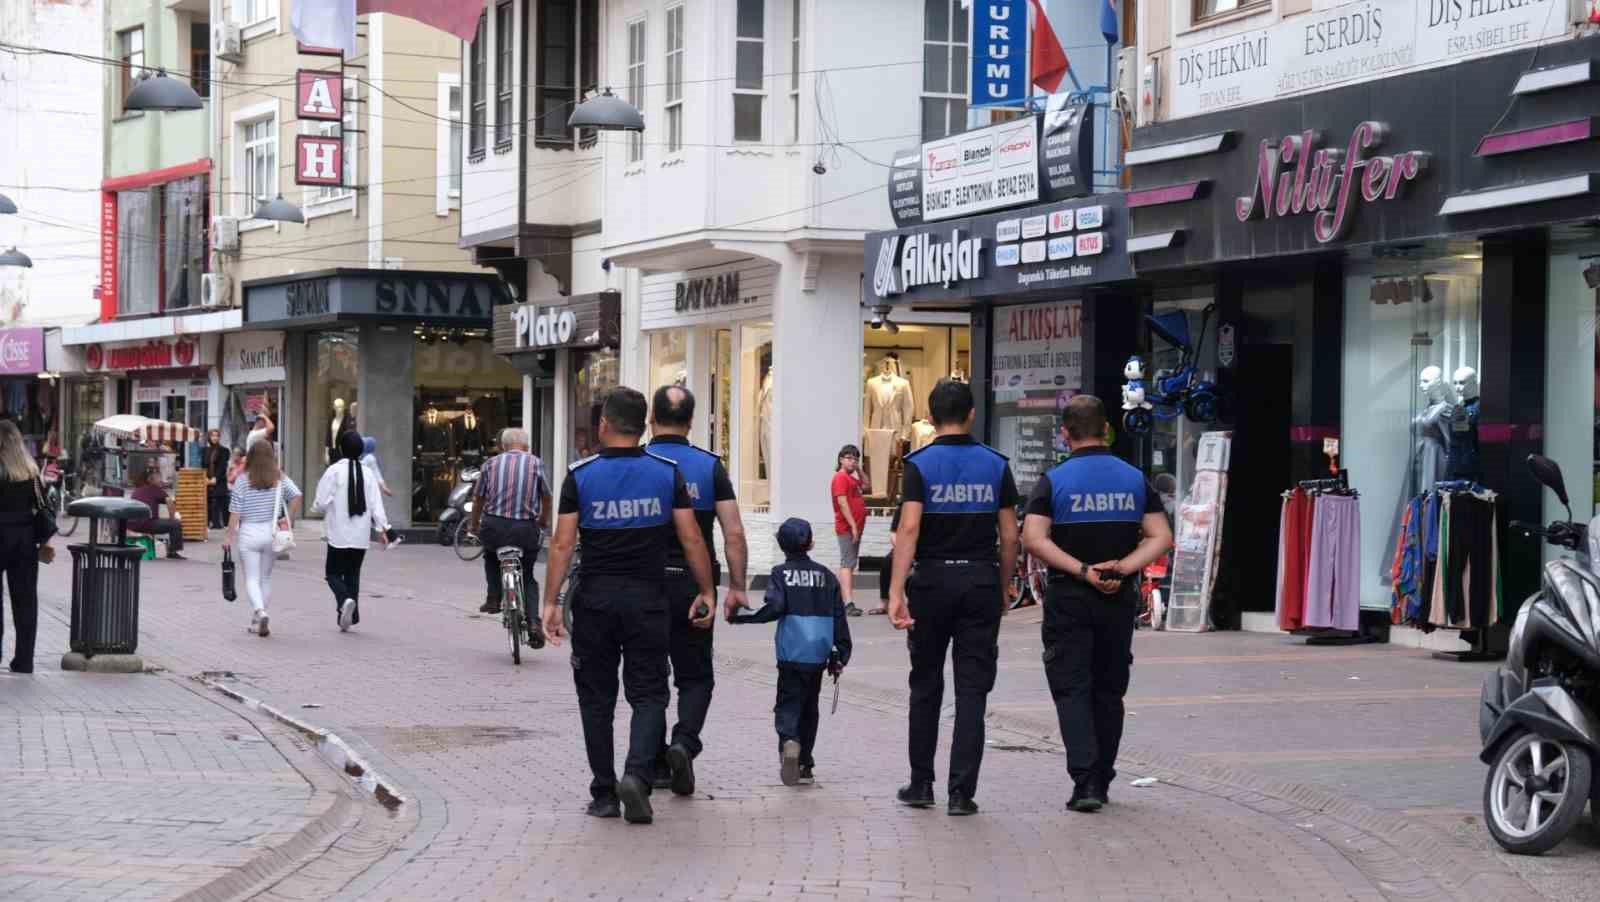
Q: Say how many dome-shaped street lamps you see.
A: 5